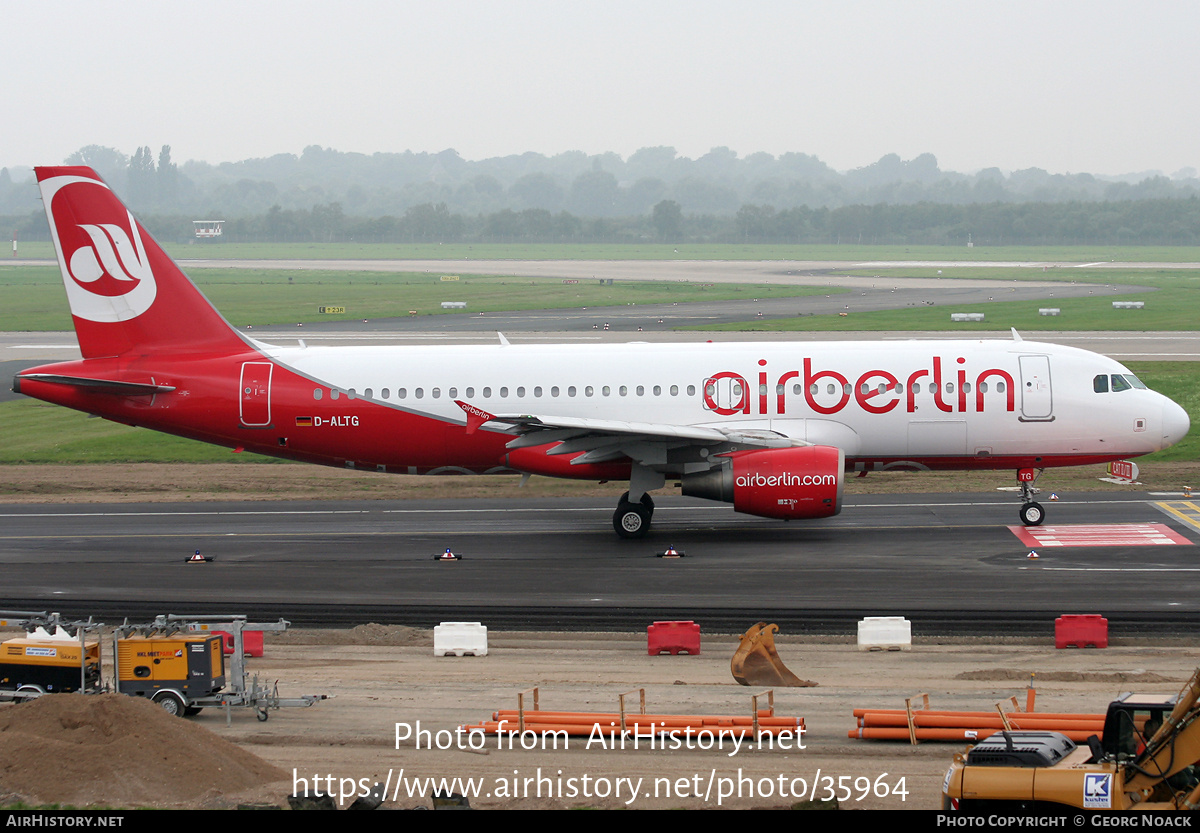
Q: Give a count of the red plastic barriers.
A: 3